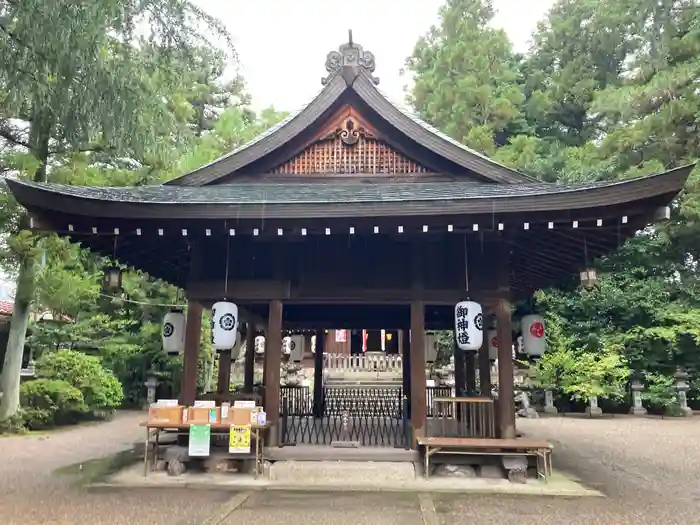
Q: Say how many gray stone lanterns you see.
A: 5